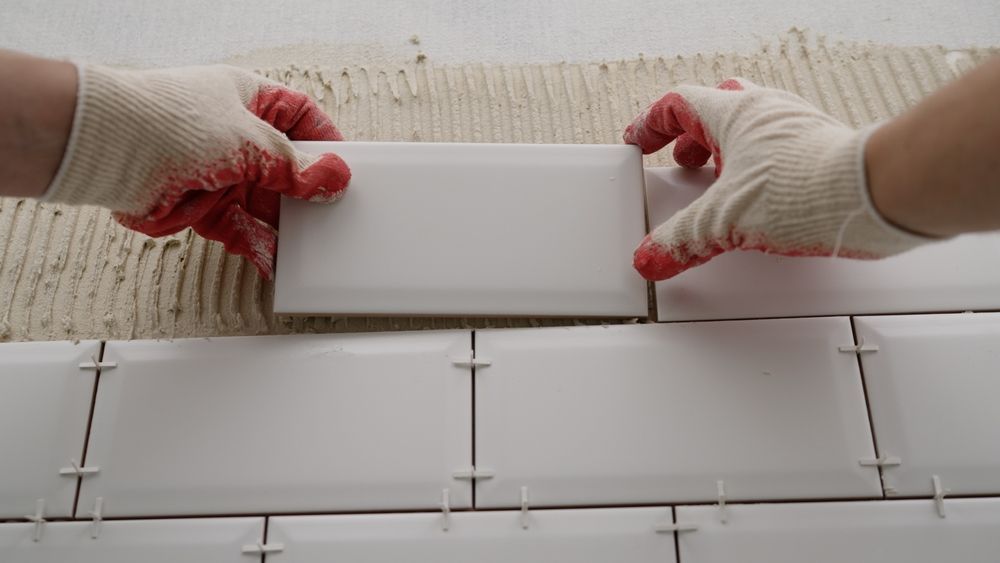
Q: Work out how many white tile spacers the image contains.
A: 14